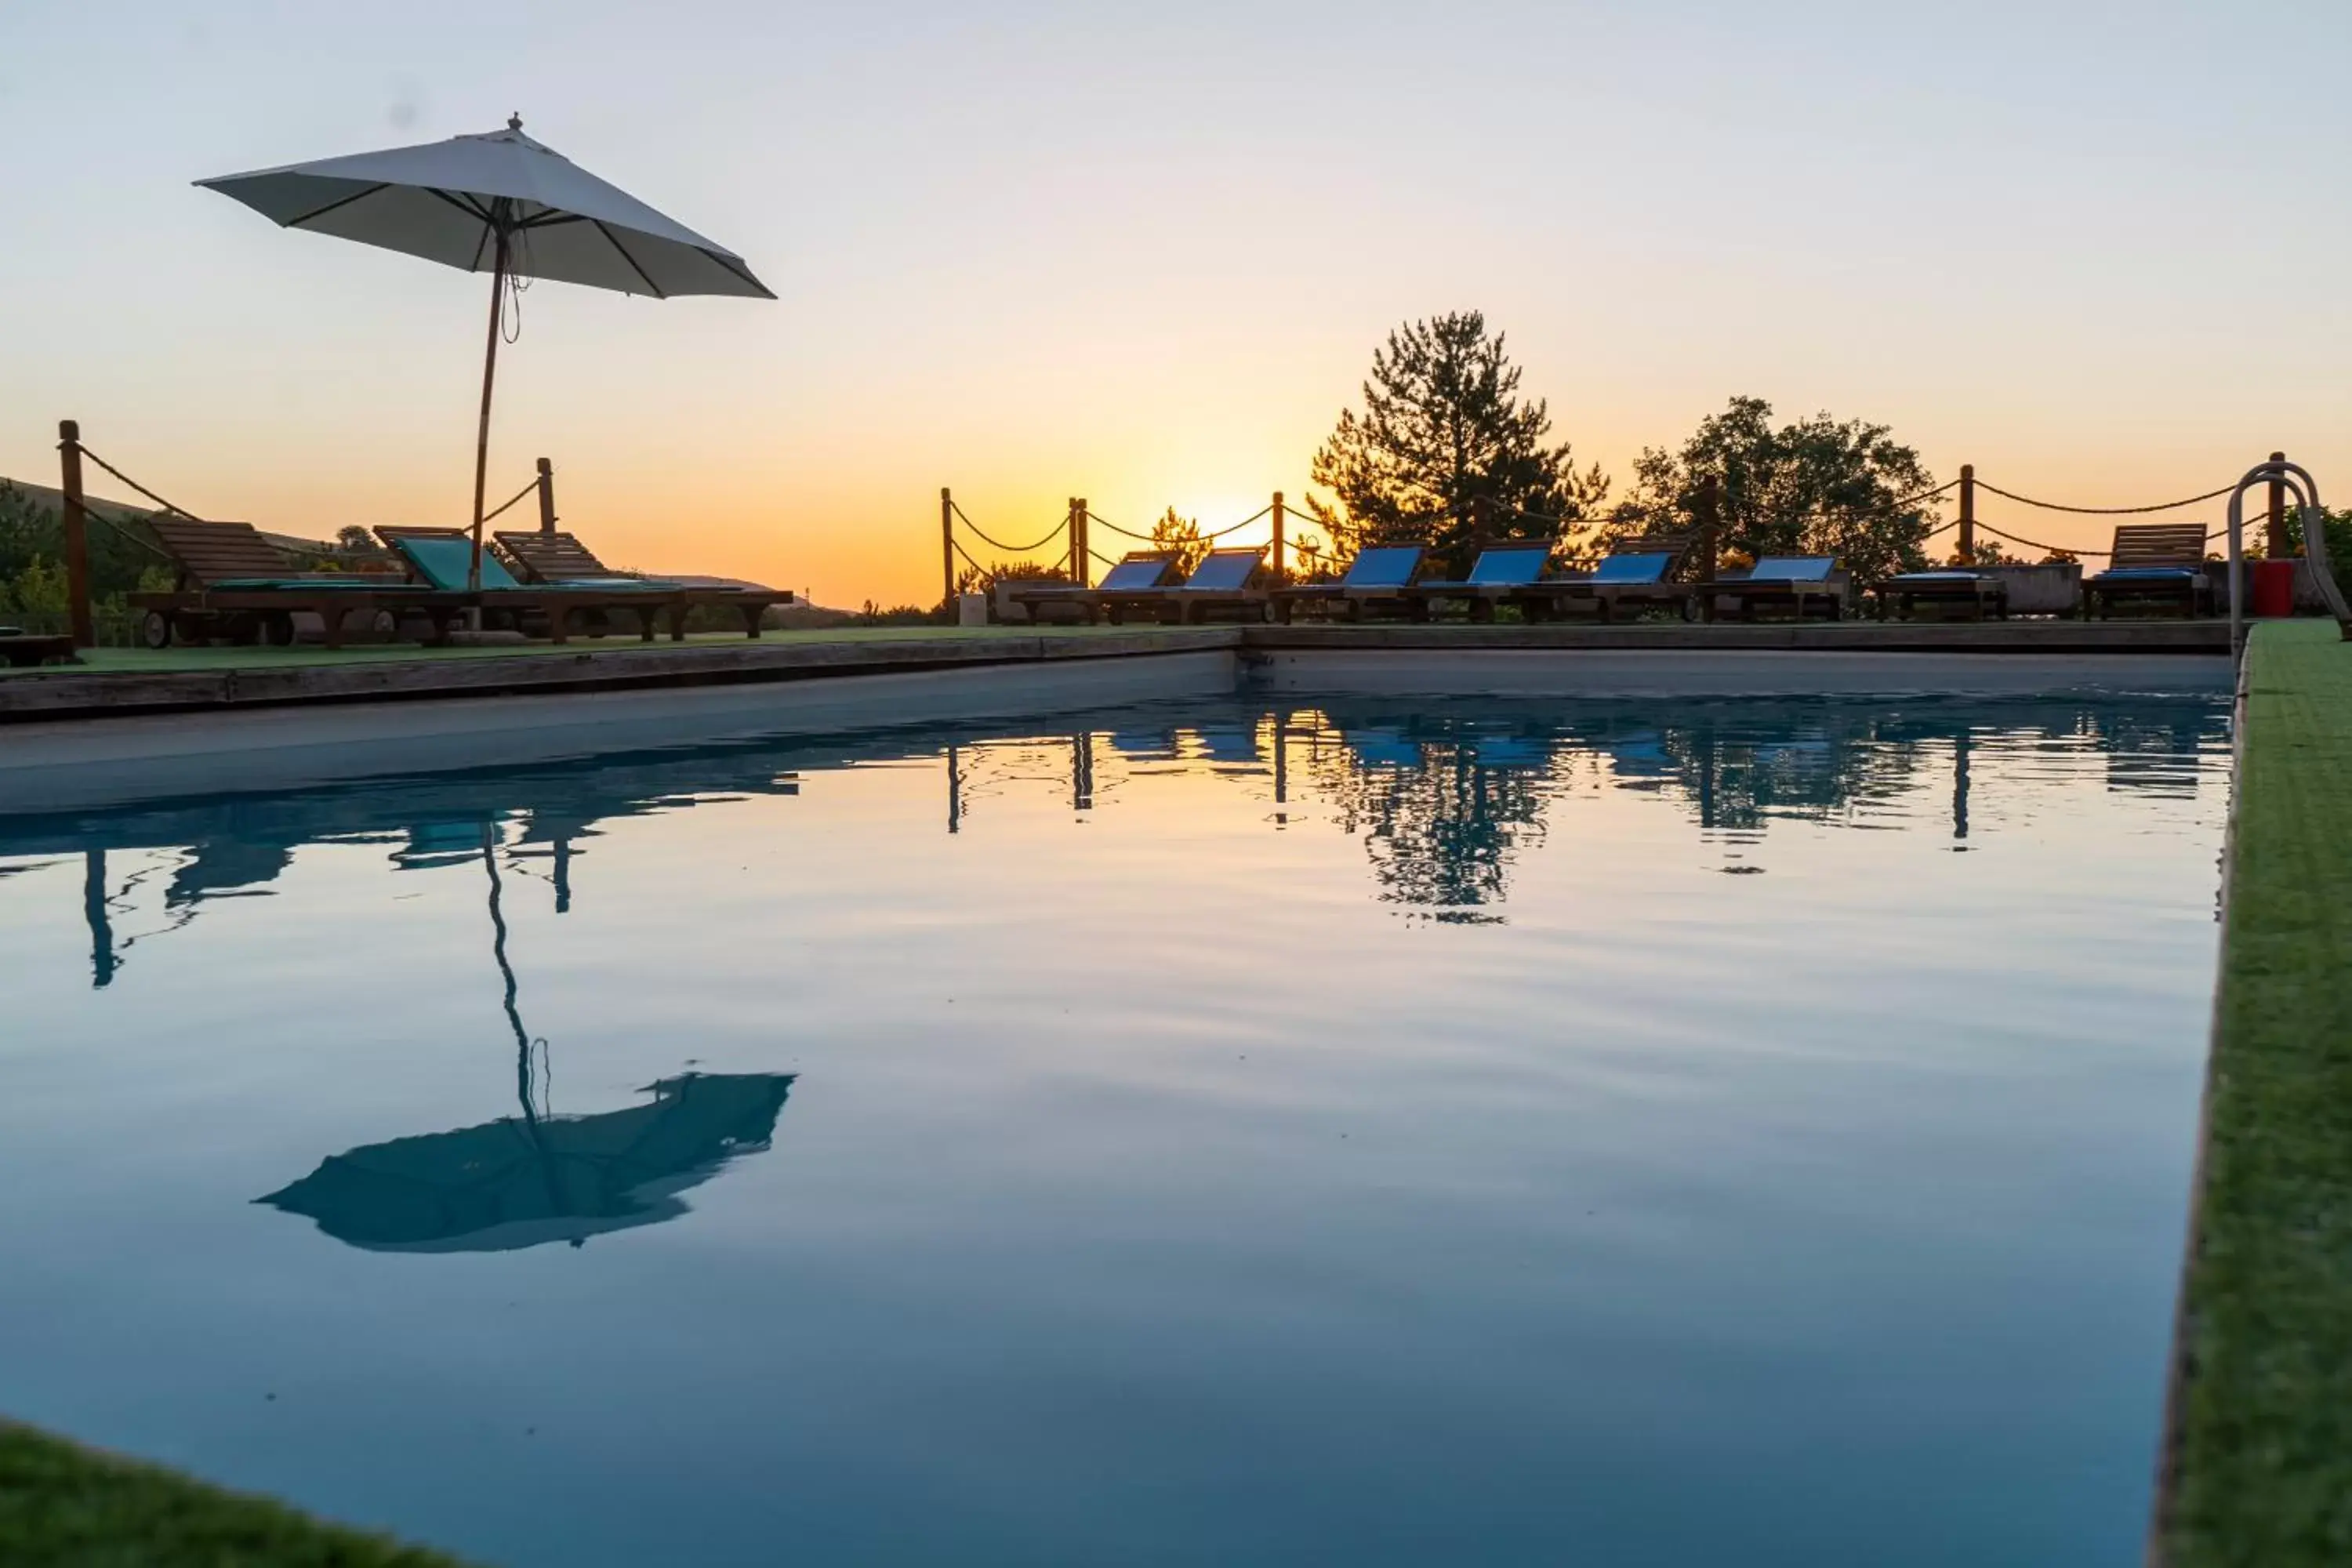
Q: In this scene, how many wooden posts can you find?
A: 10